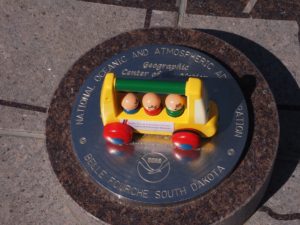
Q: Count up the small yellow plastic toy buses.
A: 1